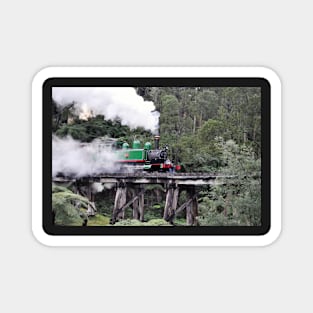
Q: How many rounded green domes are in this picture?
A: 3